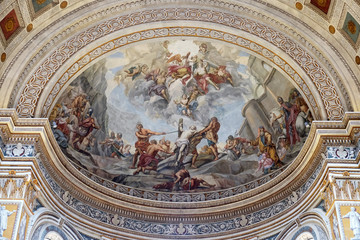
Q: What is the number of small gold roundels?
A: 6